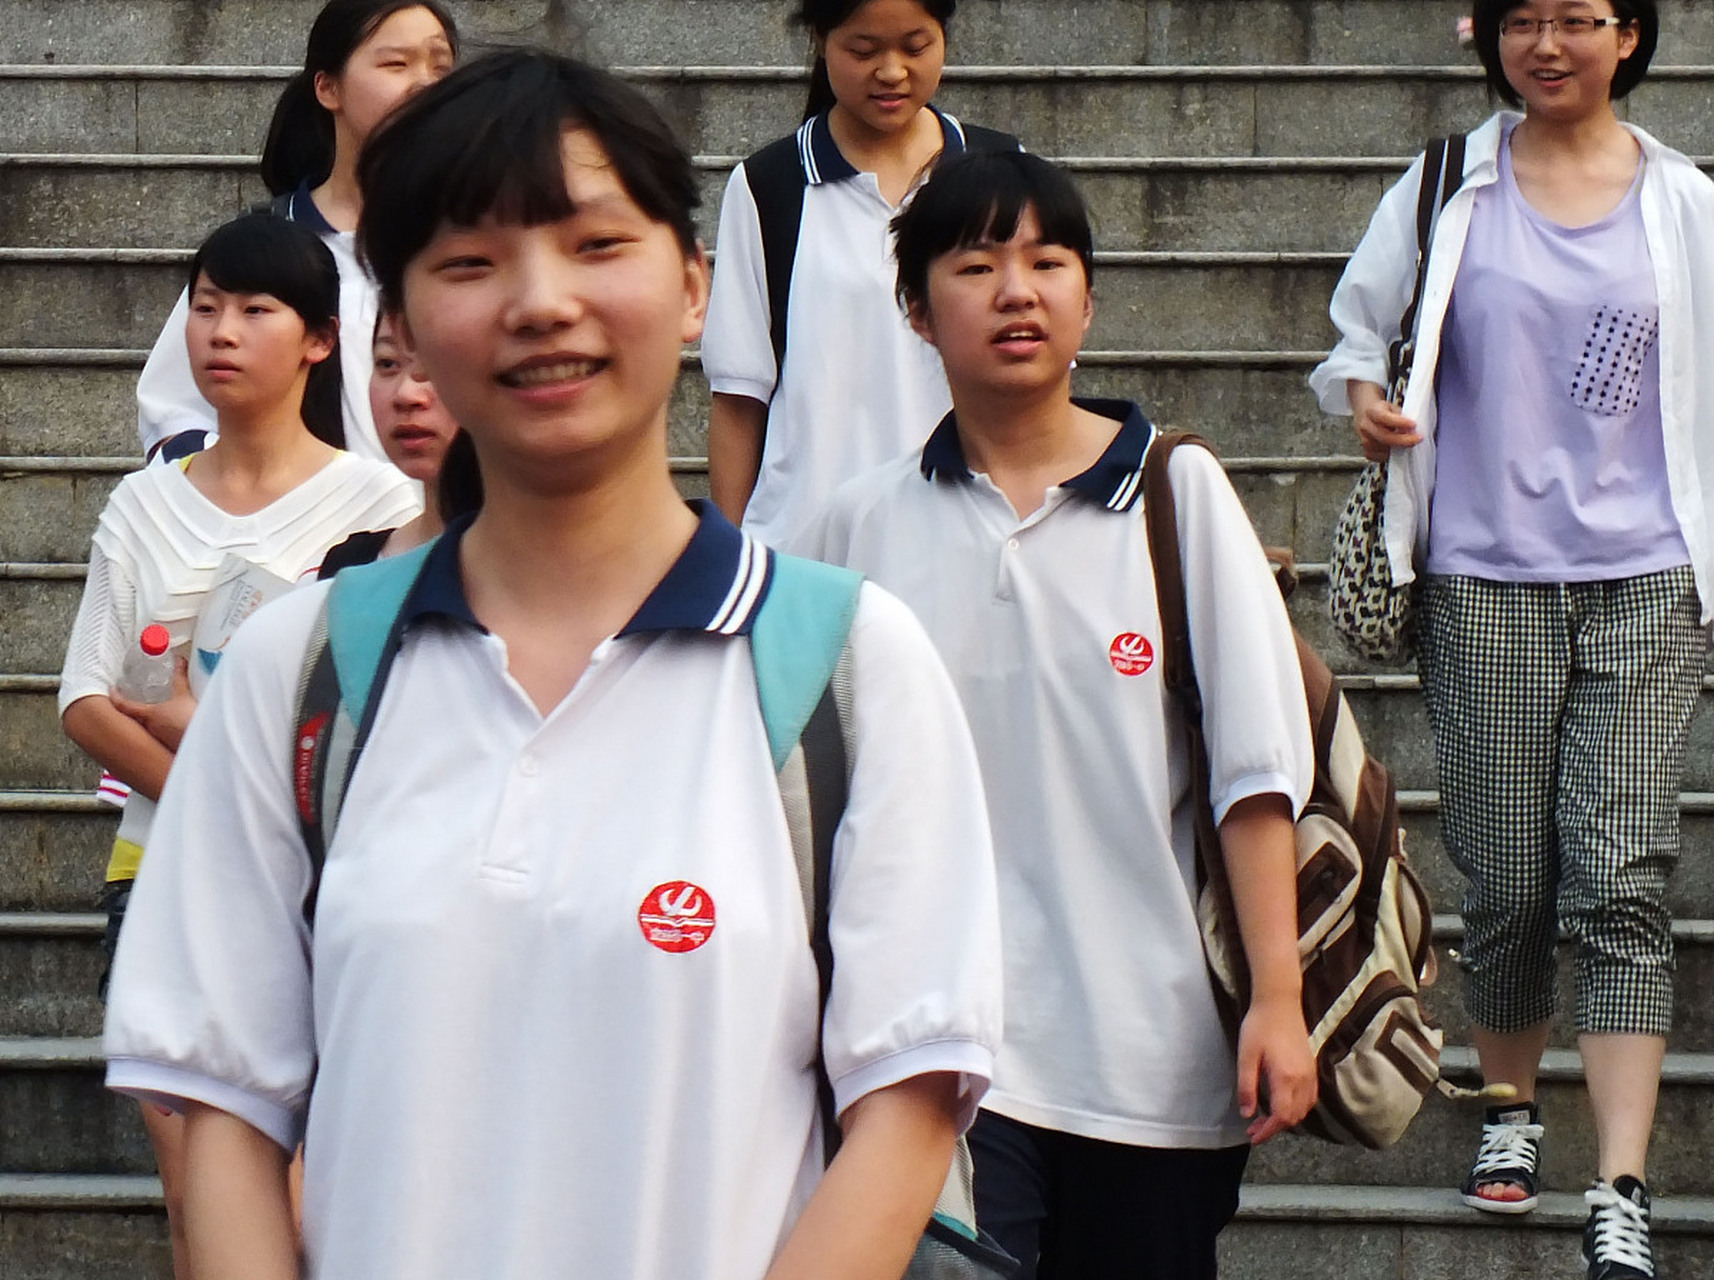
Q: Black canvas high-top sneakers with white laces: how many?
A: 2